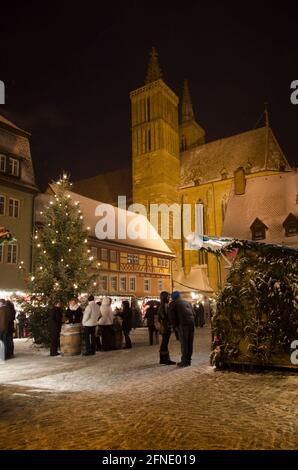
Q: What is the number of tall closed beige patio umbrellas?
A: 0